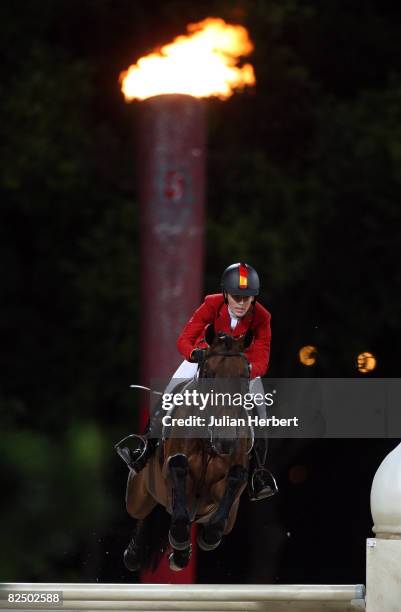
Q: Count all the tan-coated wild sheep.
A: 0